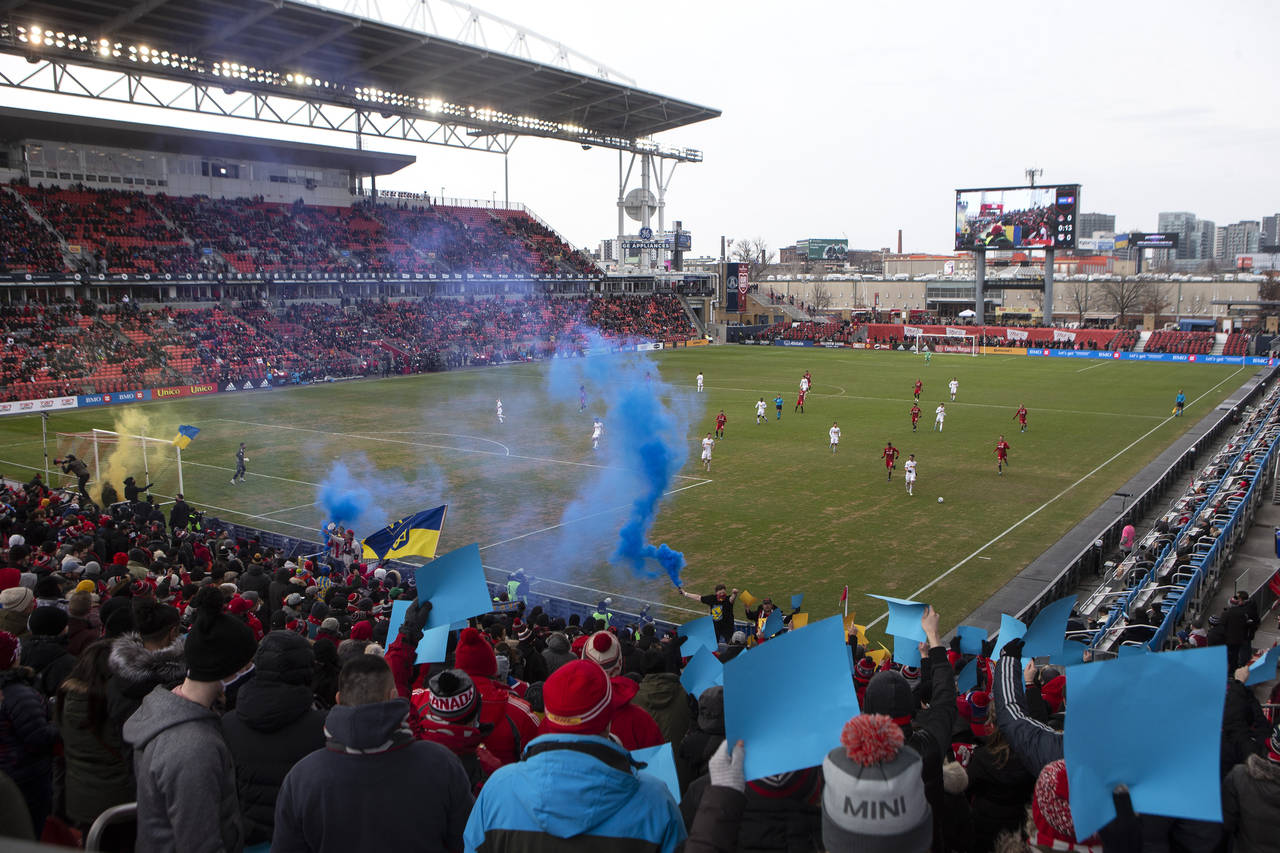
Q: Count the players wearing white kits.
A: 10